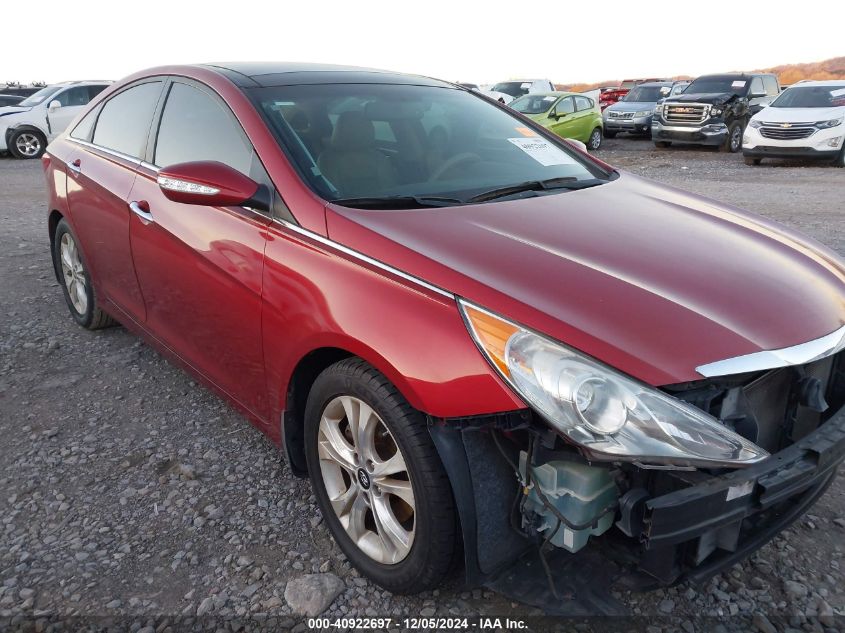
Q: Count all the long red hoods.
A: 1